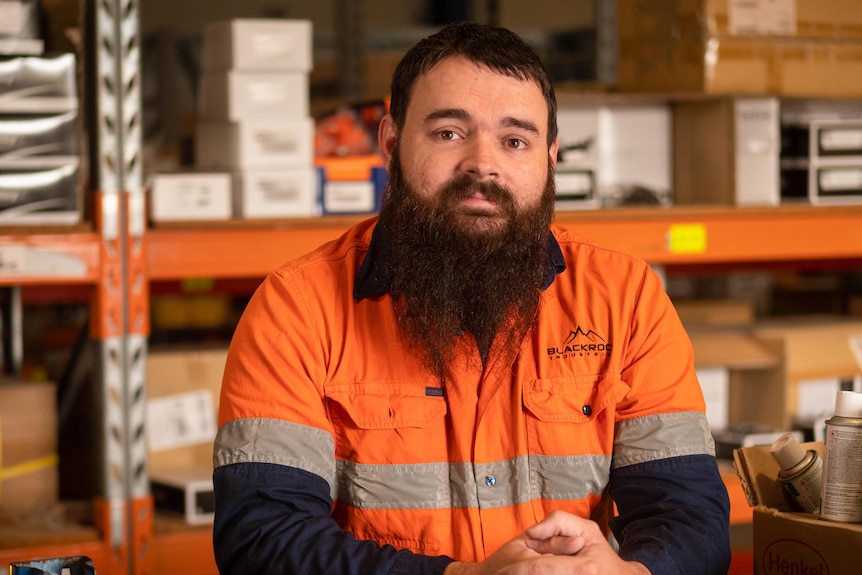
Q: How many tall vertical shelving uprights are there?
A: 2